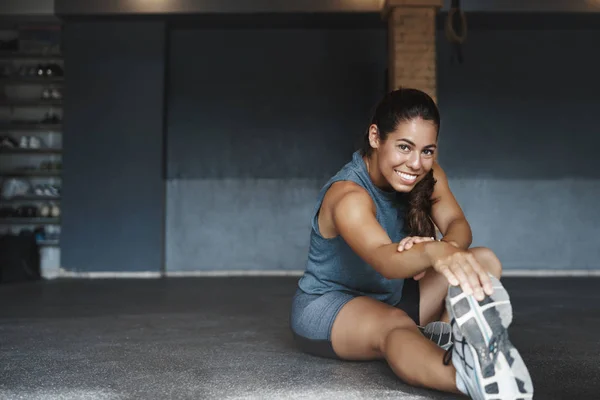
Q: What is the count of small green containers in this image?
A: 0